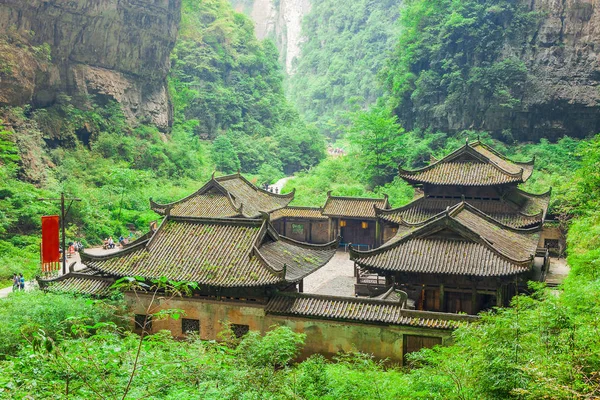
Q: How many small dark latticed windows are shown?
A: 3